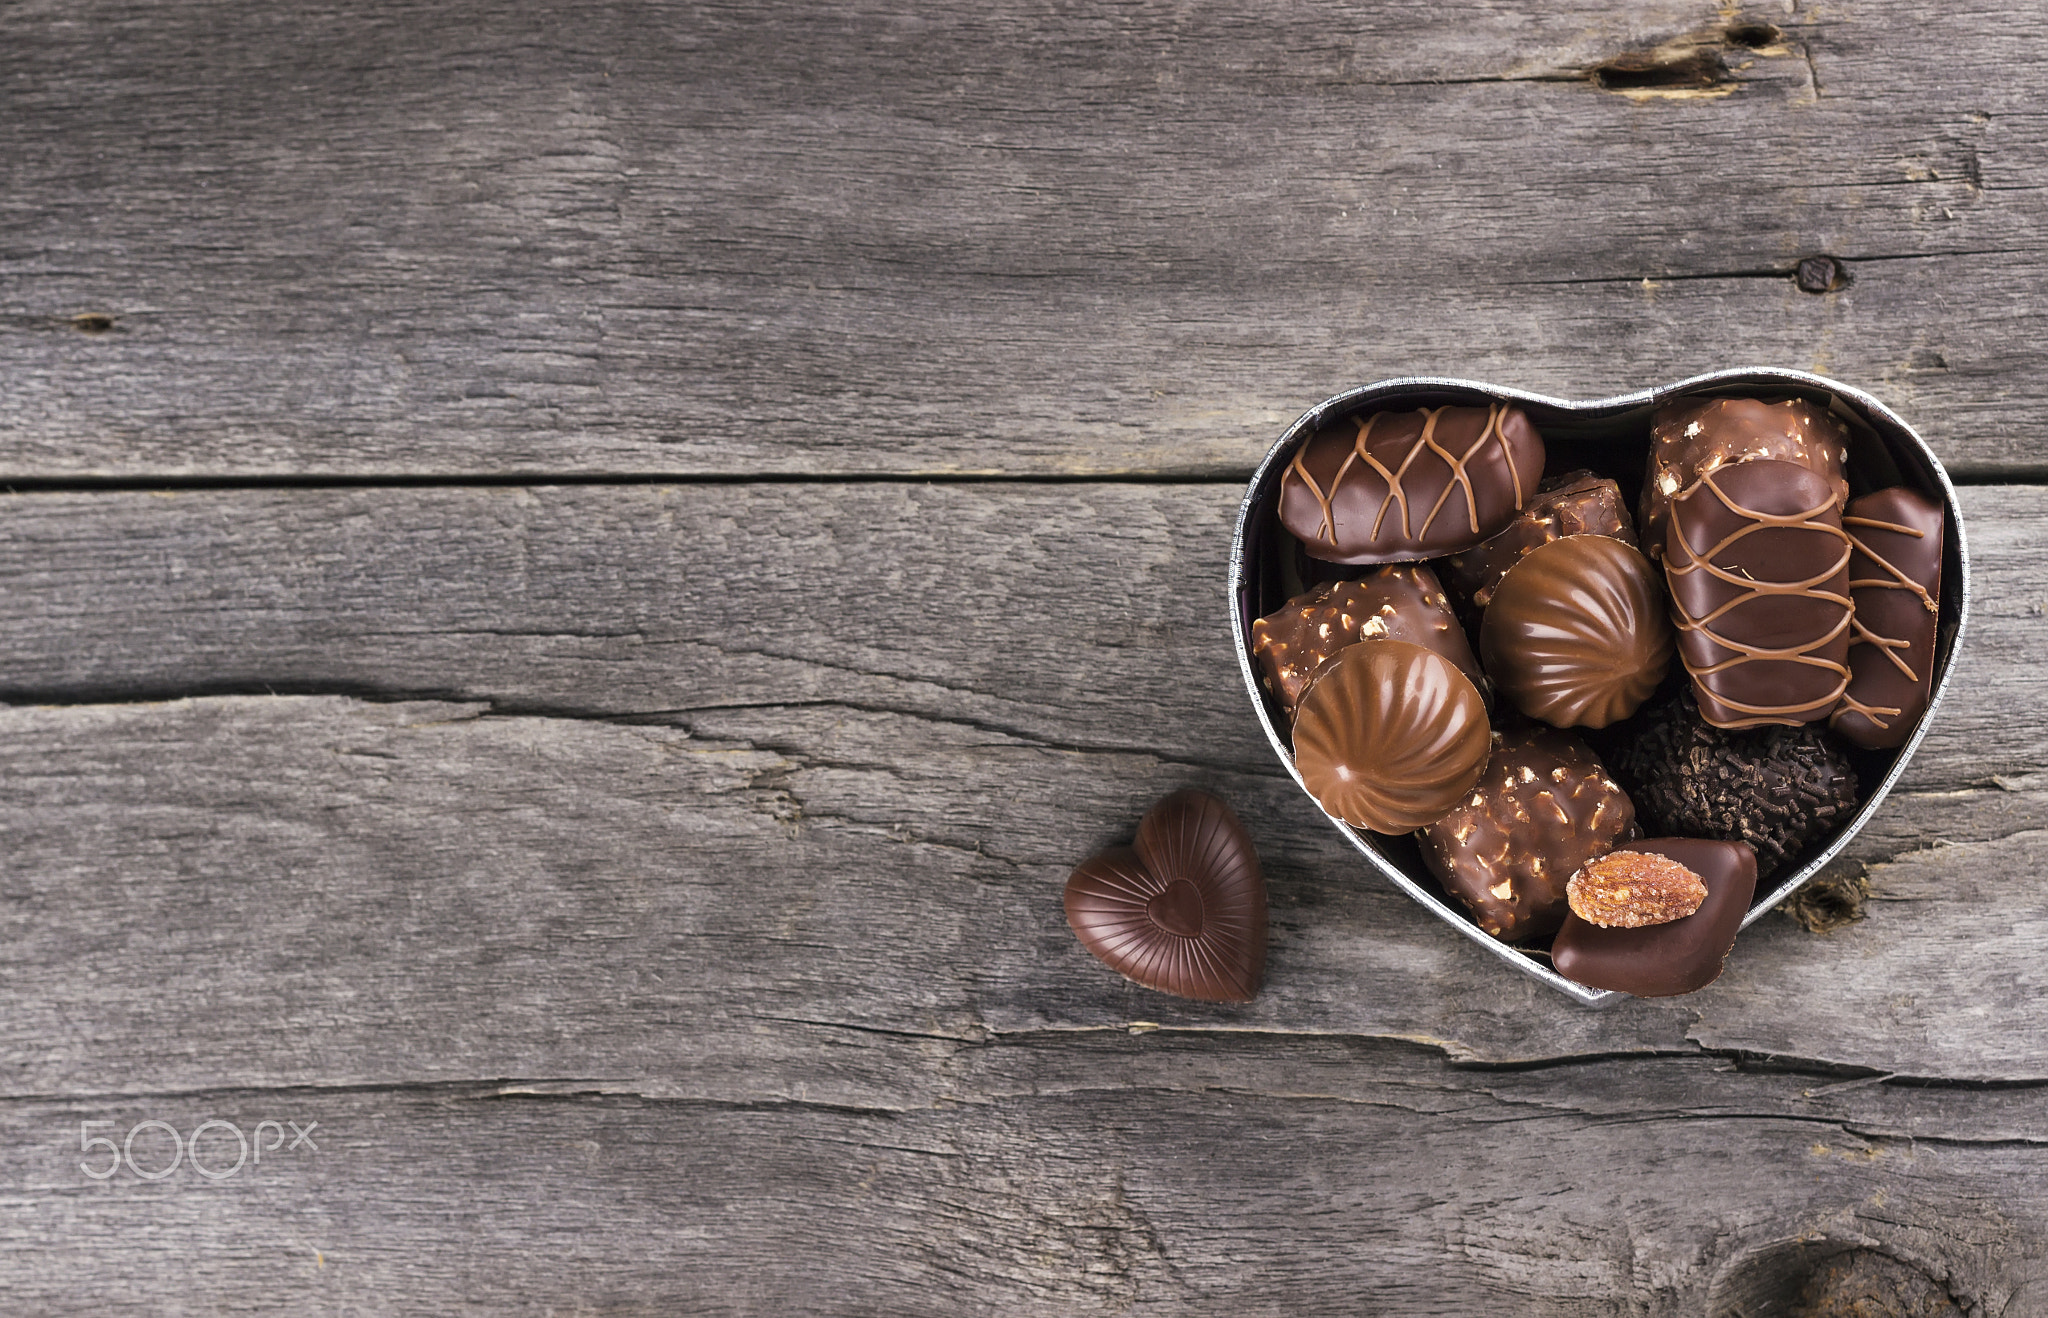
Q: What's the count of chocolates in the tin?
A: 11